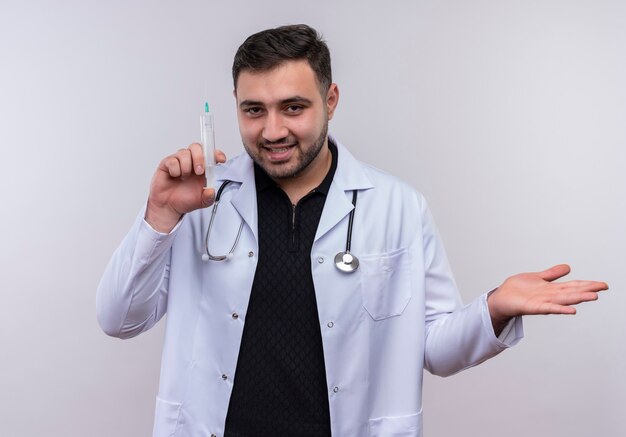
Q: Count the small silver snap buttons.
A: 7